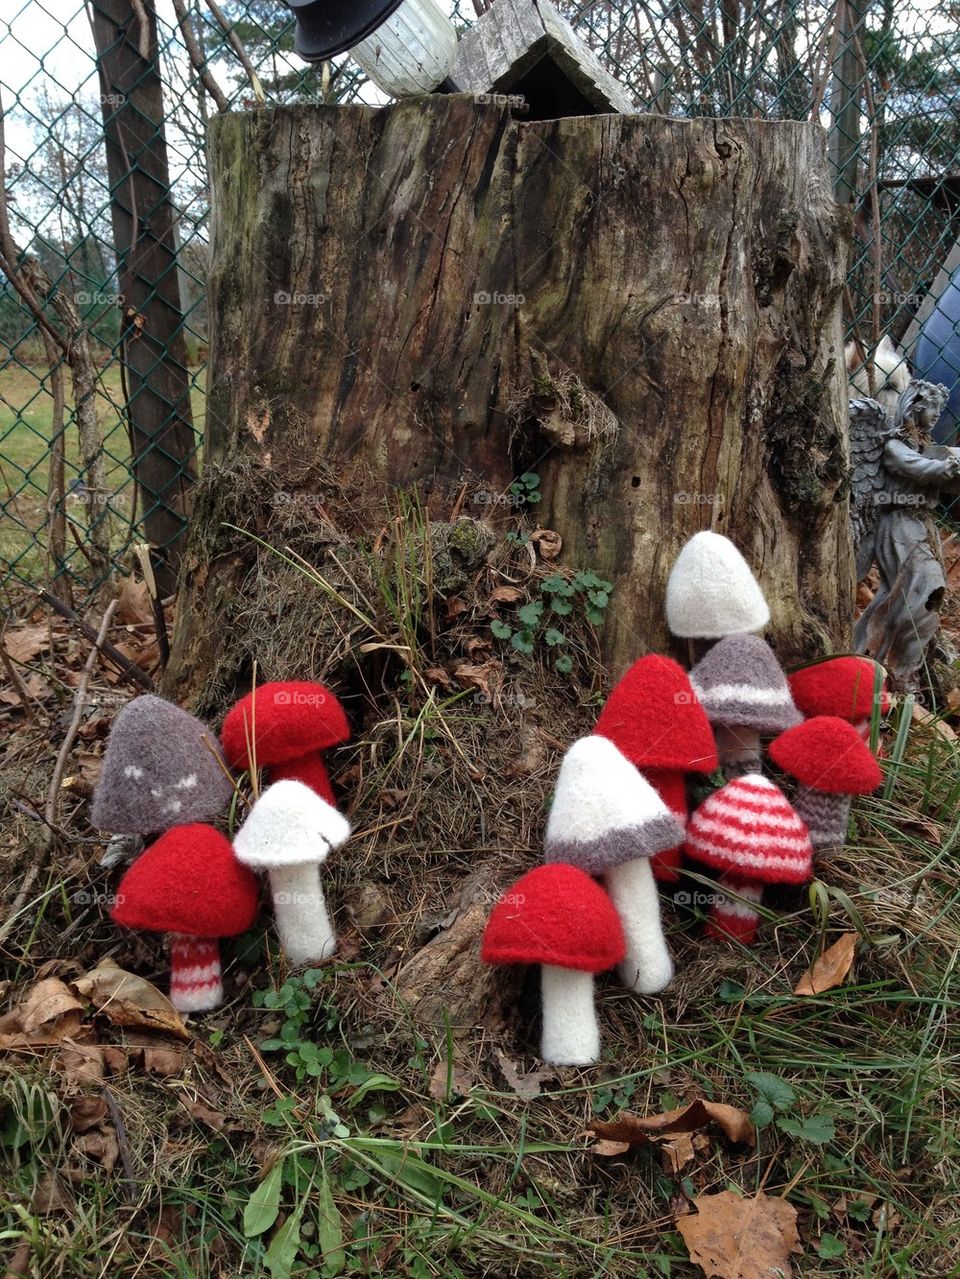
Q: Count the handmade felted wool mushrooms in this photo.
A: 12